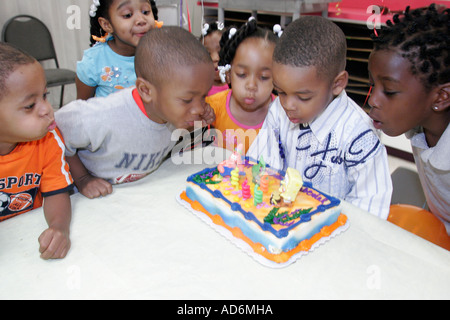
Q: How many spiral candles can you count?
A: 4